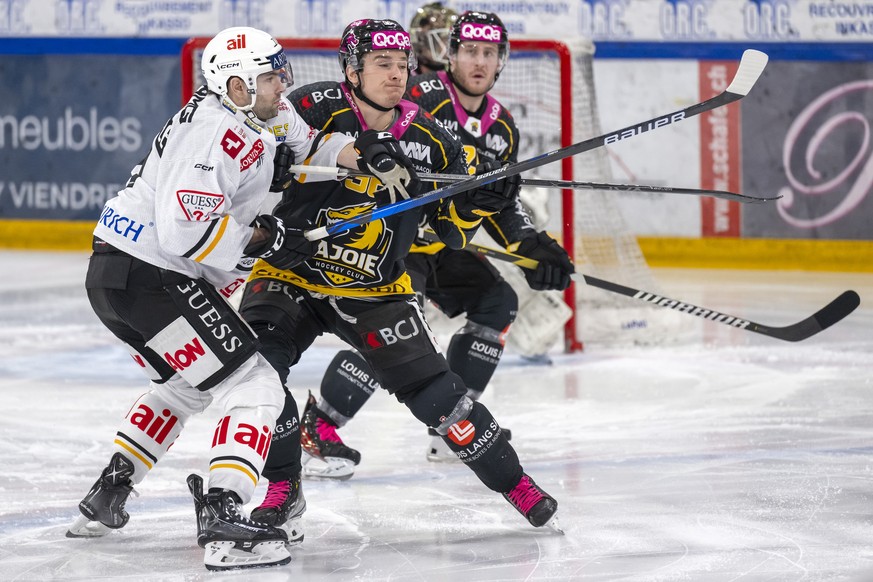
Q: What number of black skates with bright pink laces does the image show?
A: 3